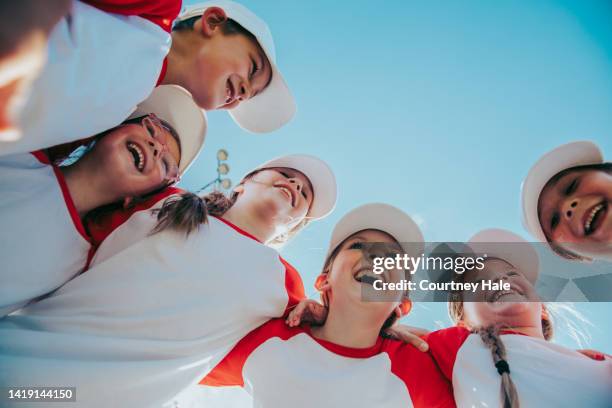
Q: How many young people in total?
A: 6